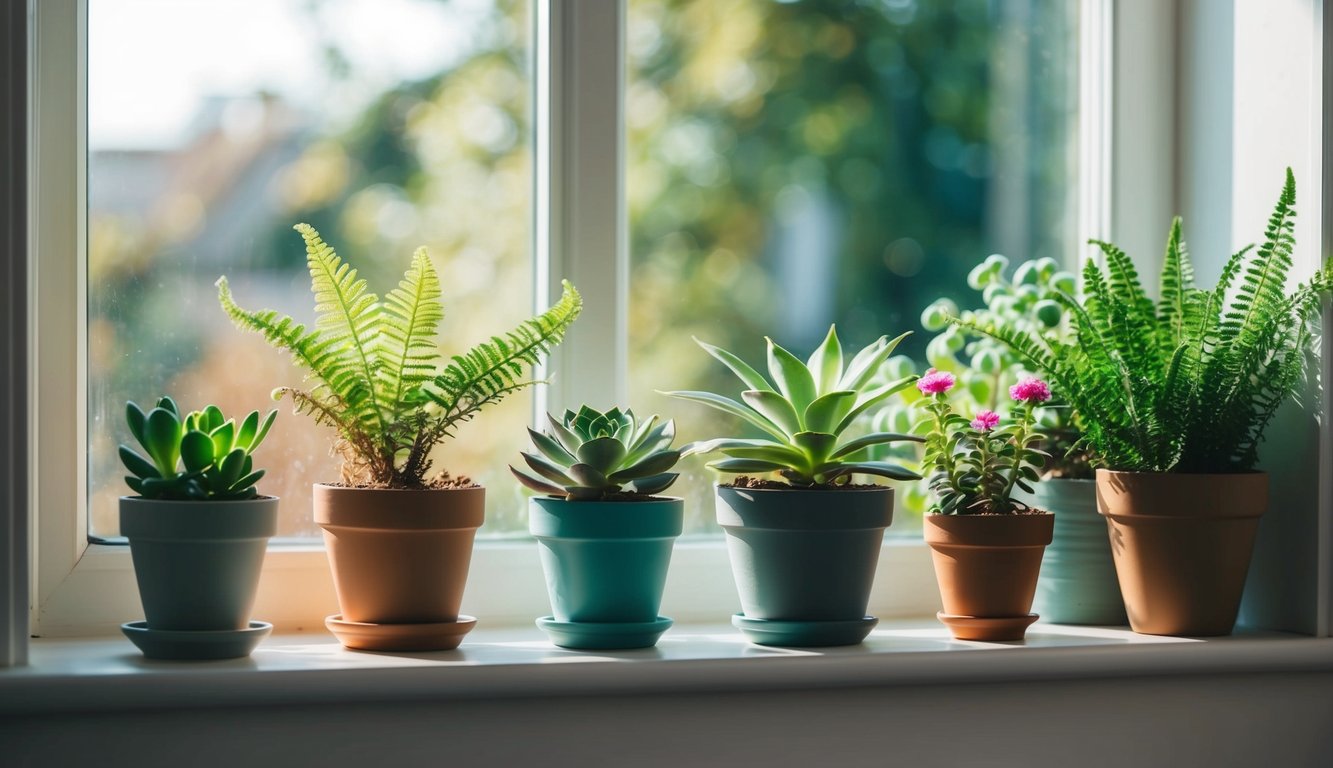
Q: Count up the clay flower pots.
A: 3